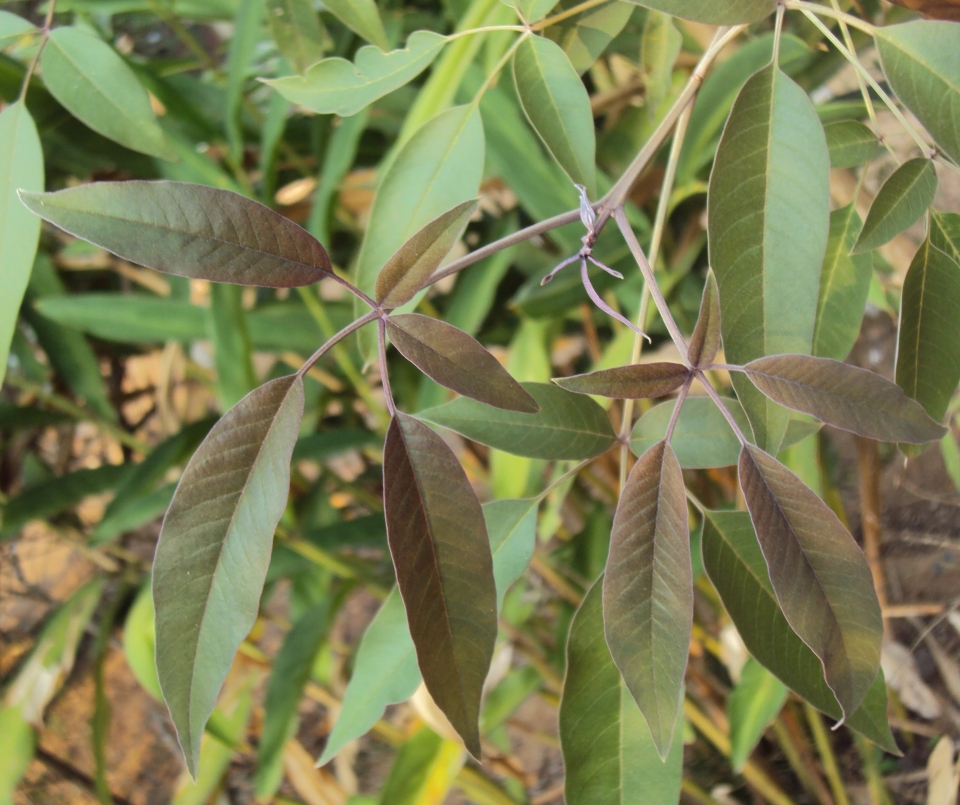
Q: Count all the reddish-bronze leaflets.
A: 10